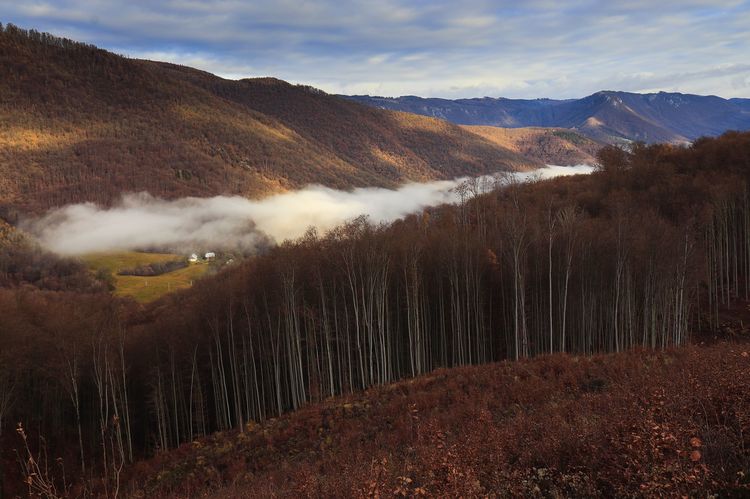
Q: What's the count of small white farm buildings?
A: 2